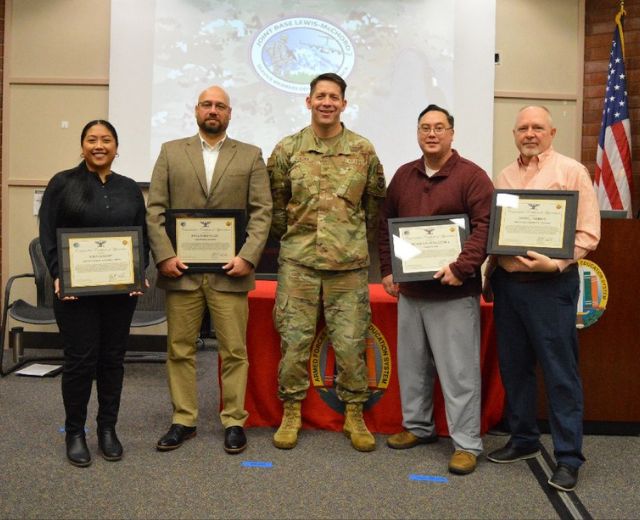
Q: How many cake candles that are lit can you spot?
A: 0